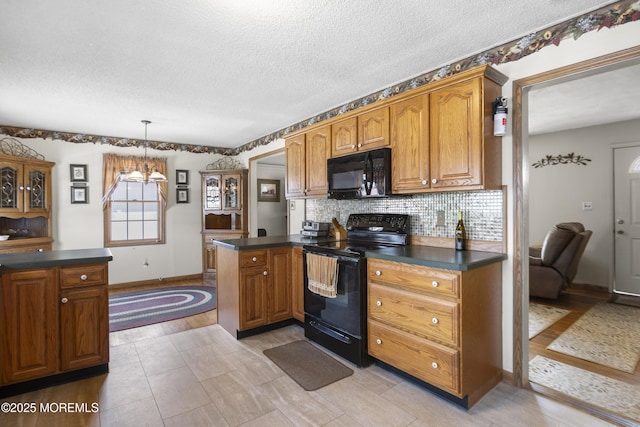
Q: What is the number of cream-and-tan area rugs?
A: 3